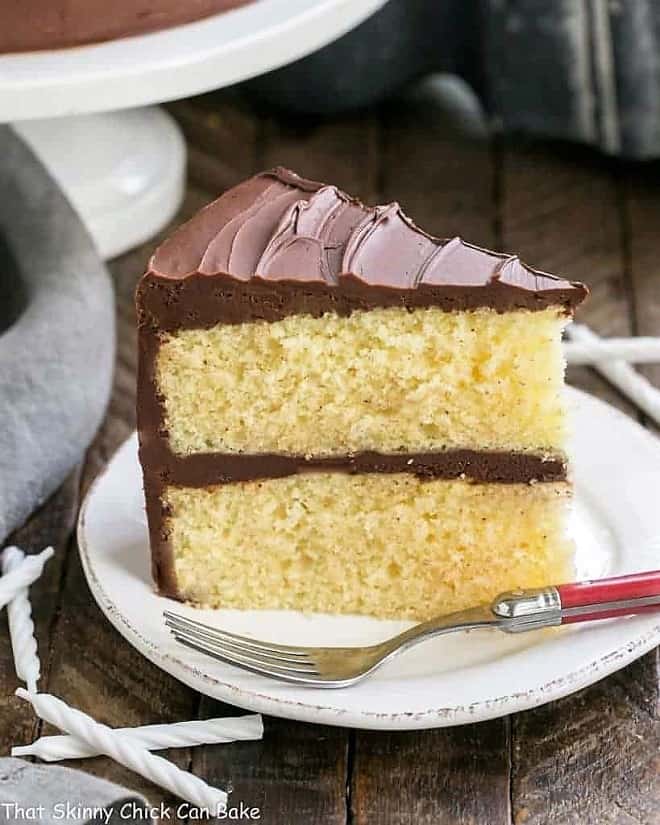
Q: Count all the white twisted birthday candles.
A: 6